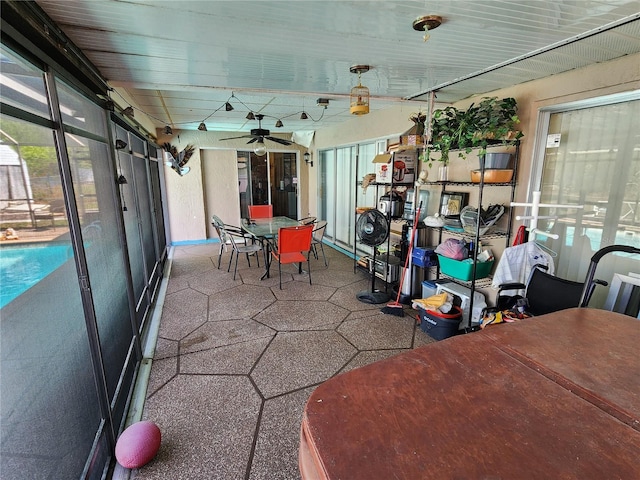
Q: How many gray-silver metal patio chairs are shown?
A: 4